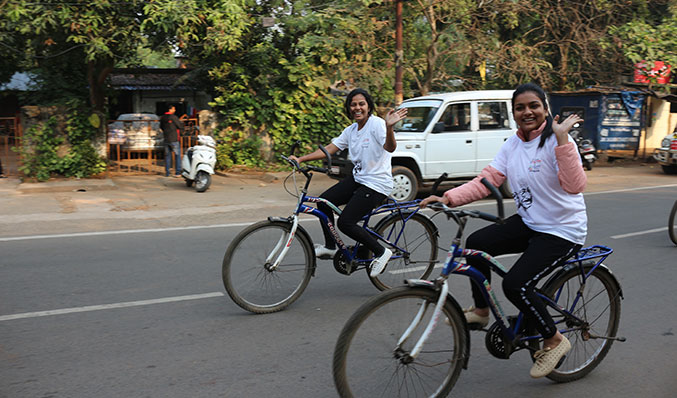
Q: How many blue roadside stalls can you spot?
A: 1